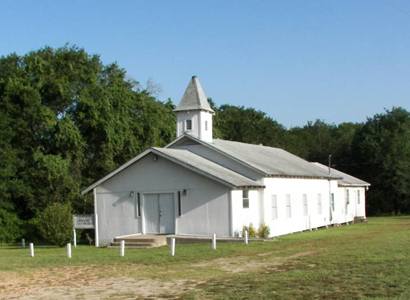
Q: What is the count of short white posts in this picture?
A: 6